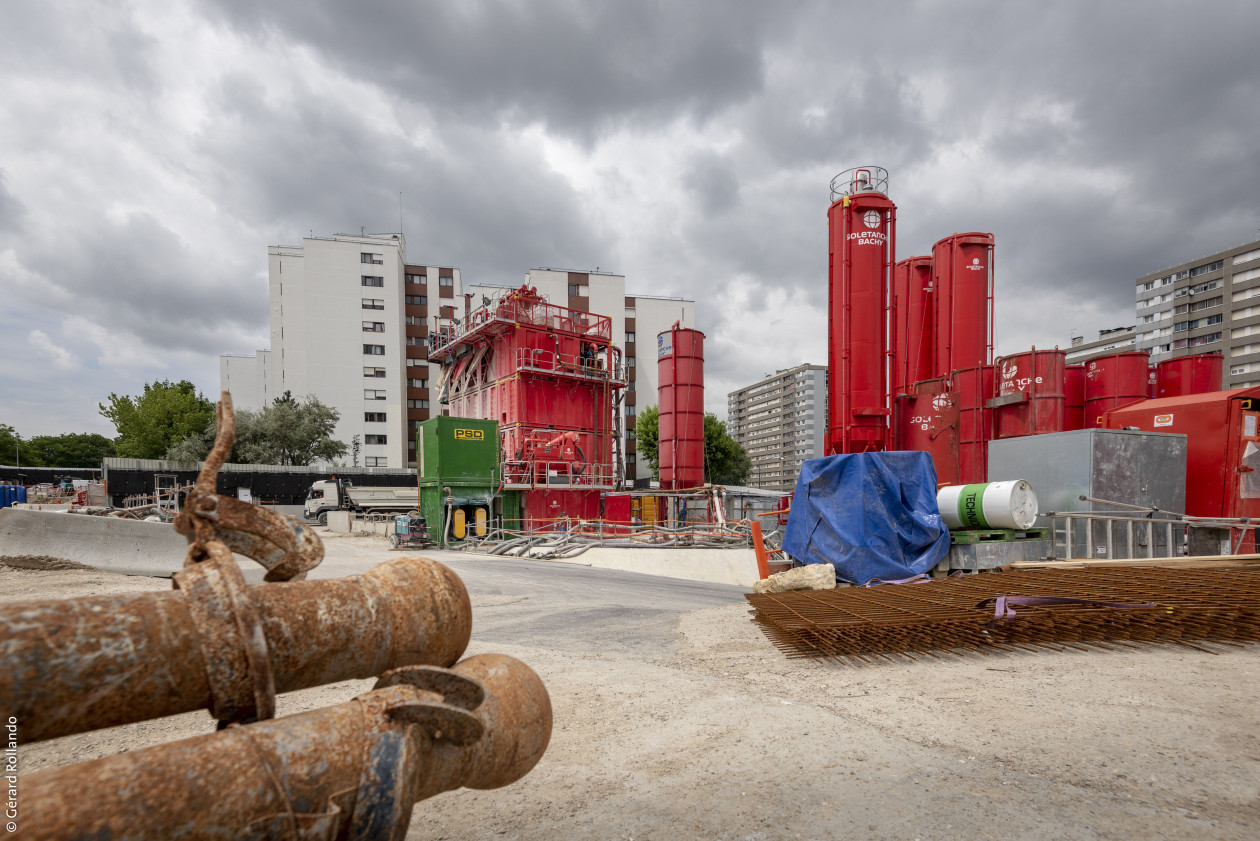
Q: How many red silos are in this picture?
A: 11